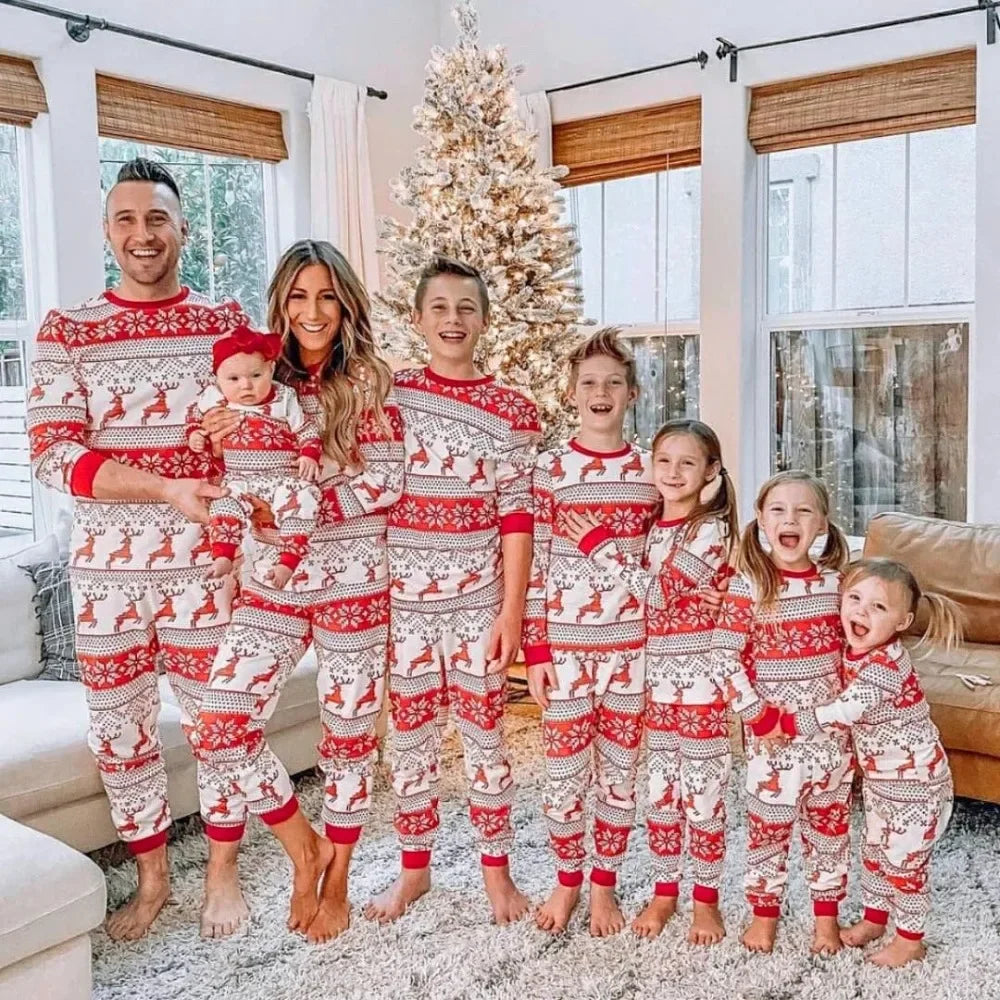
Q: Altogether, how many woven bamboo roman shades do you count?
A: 4